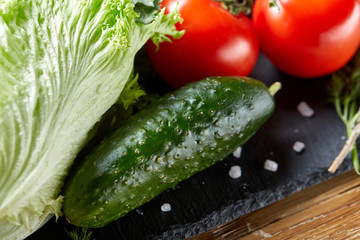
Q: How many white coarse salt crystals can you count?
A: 6